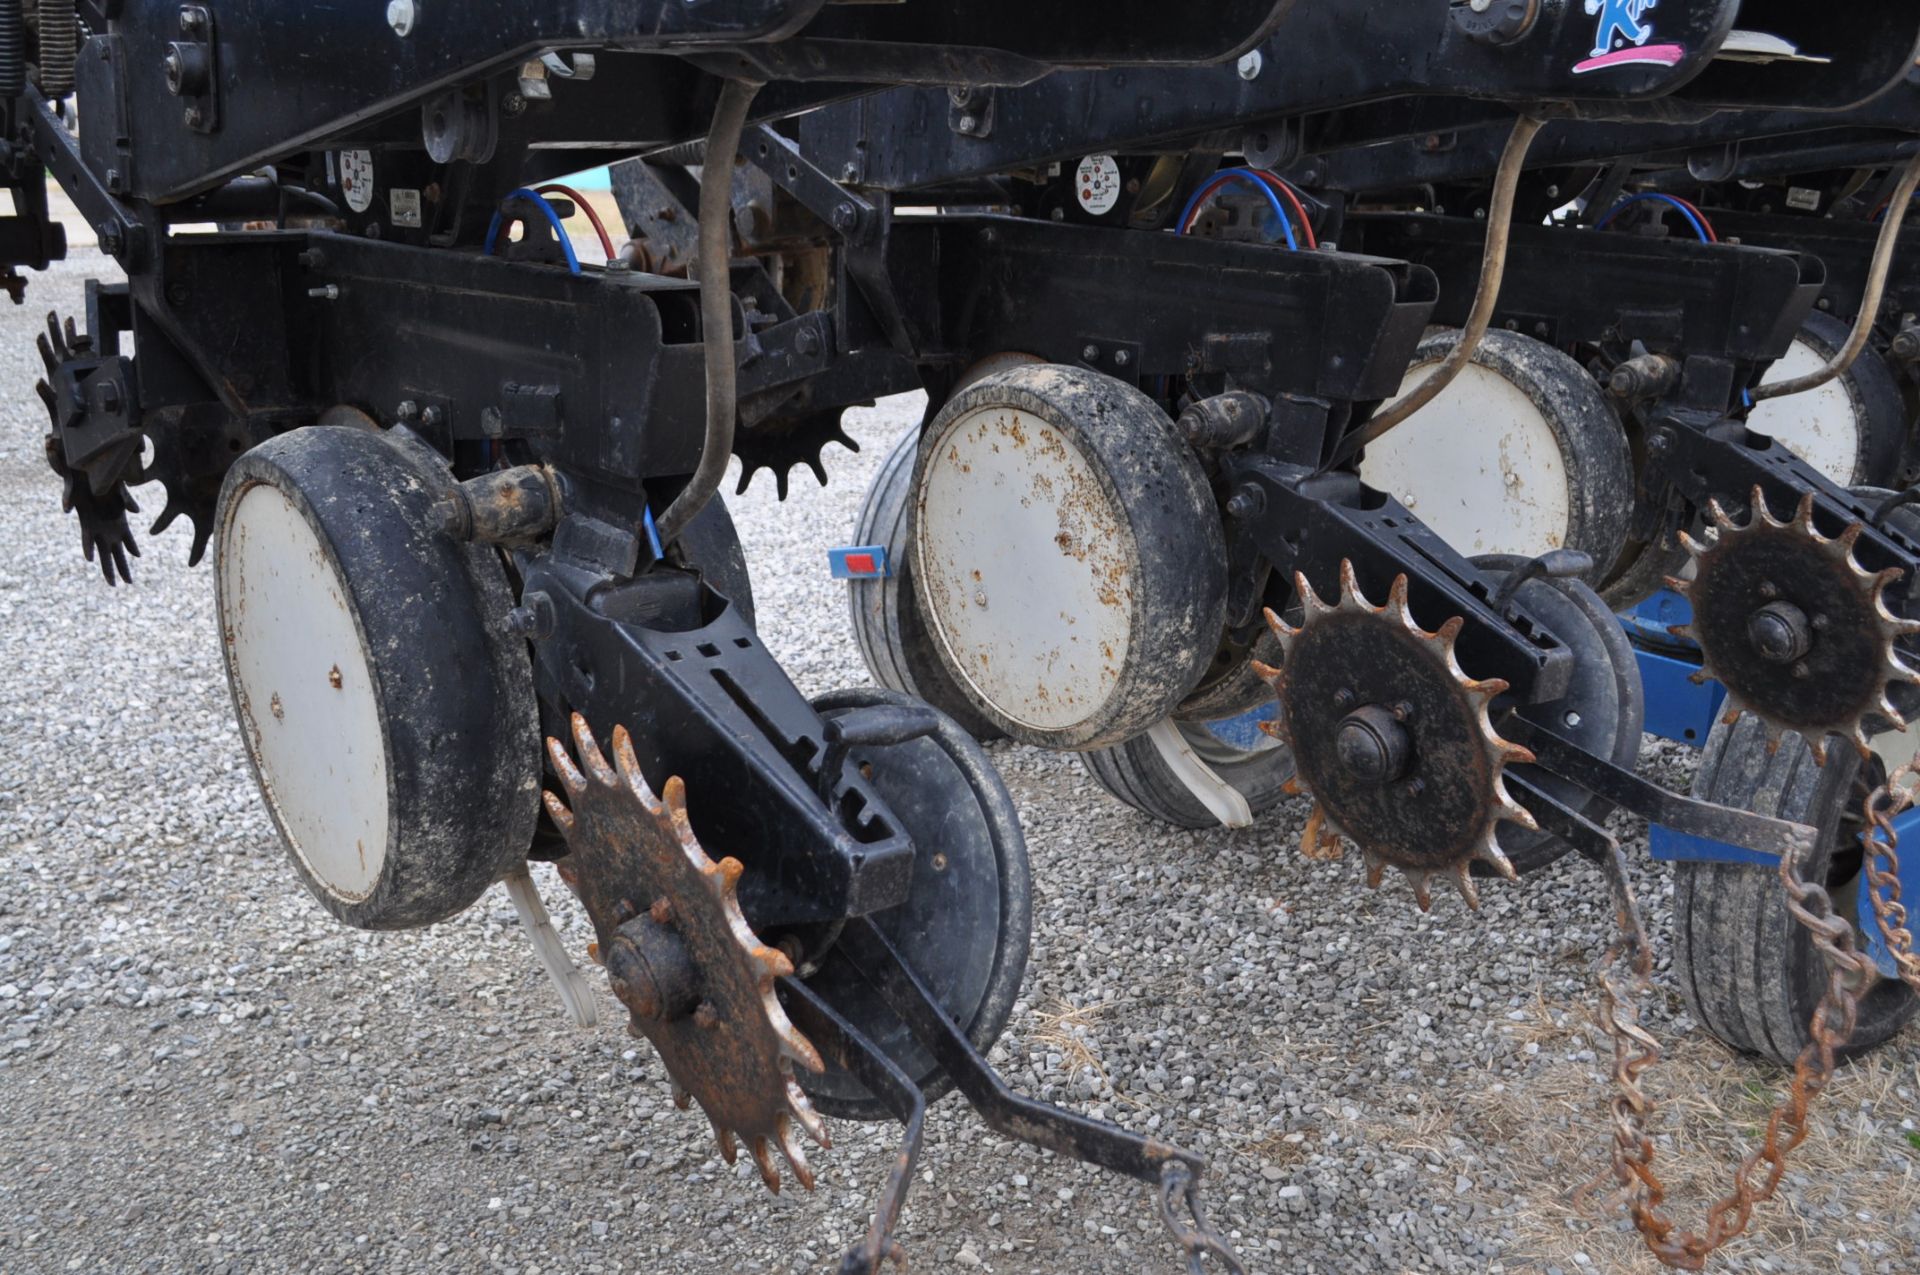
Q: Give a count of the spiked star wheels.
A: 6